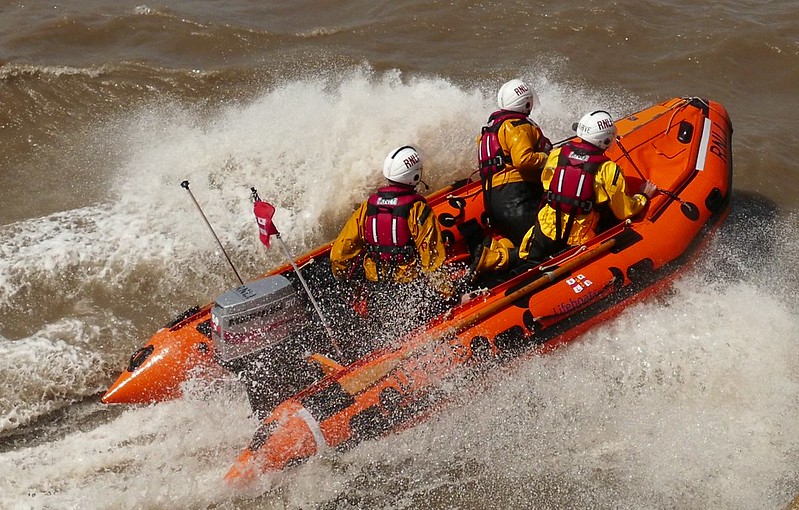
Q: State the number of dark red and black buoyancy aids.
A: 3